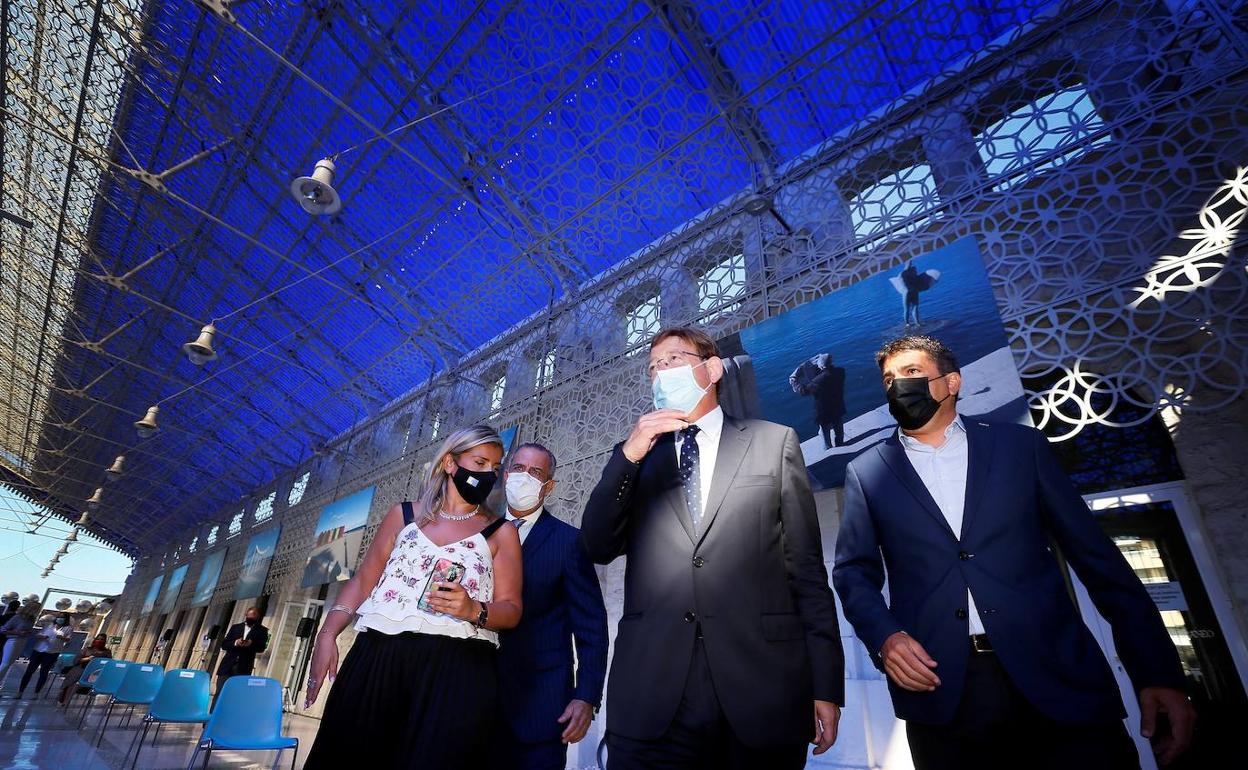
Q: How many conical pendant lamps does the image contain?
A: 11